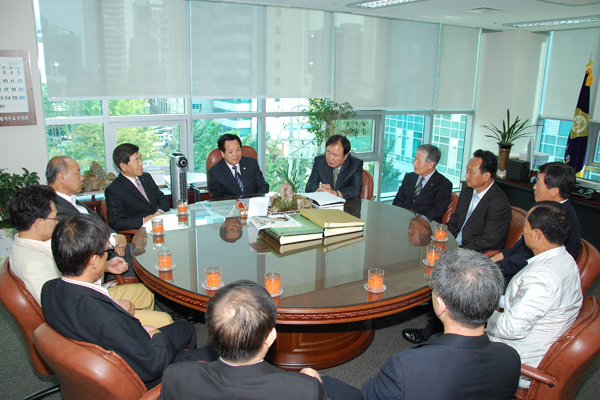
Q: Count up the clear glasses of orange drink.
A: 8